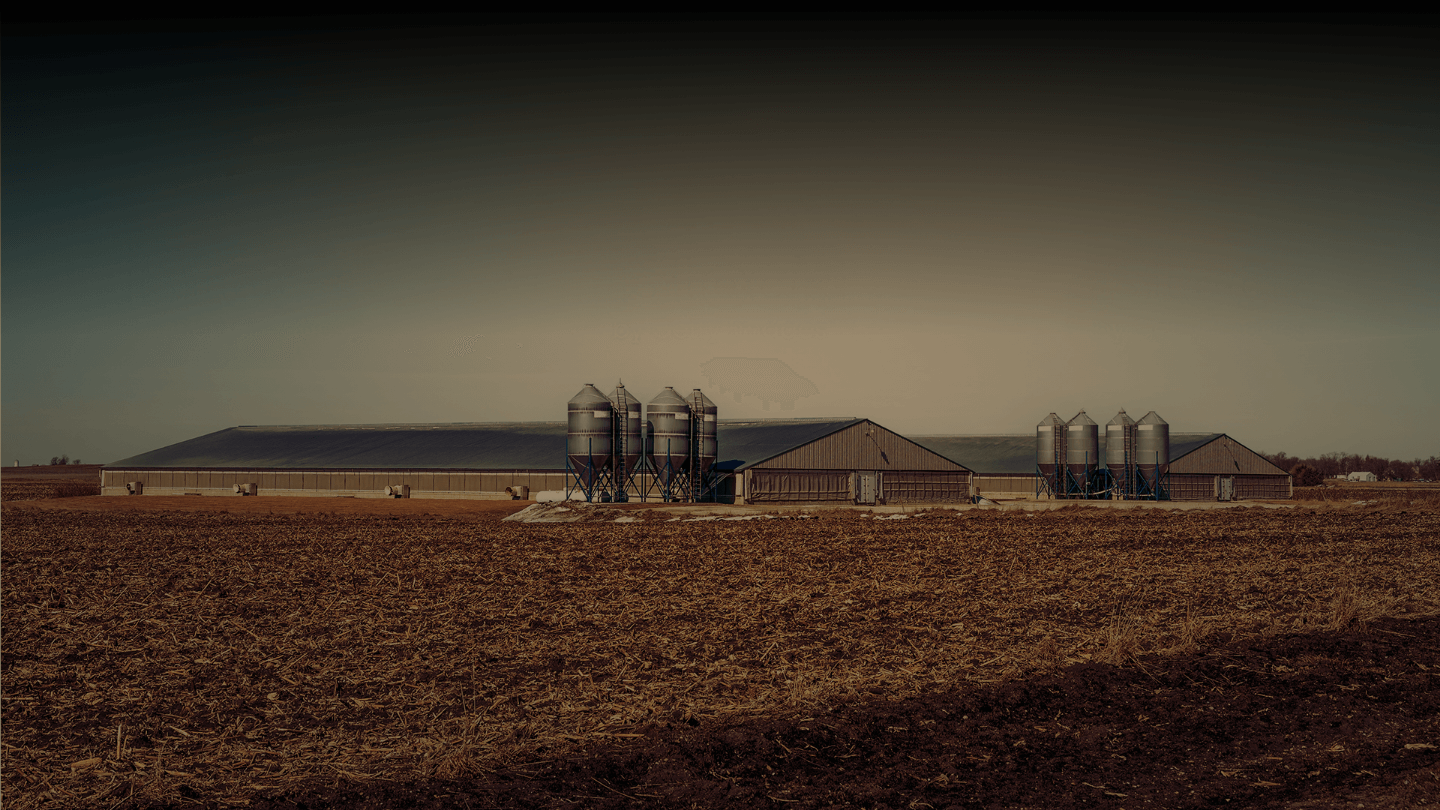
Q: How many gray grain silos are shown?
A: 8